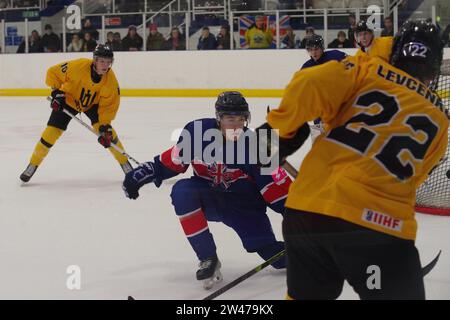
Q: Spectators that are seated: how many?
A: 0